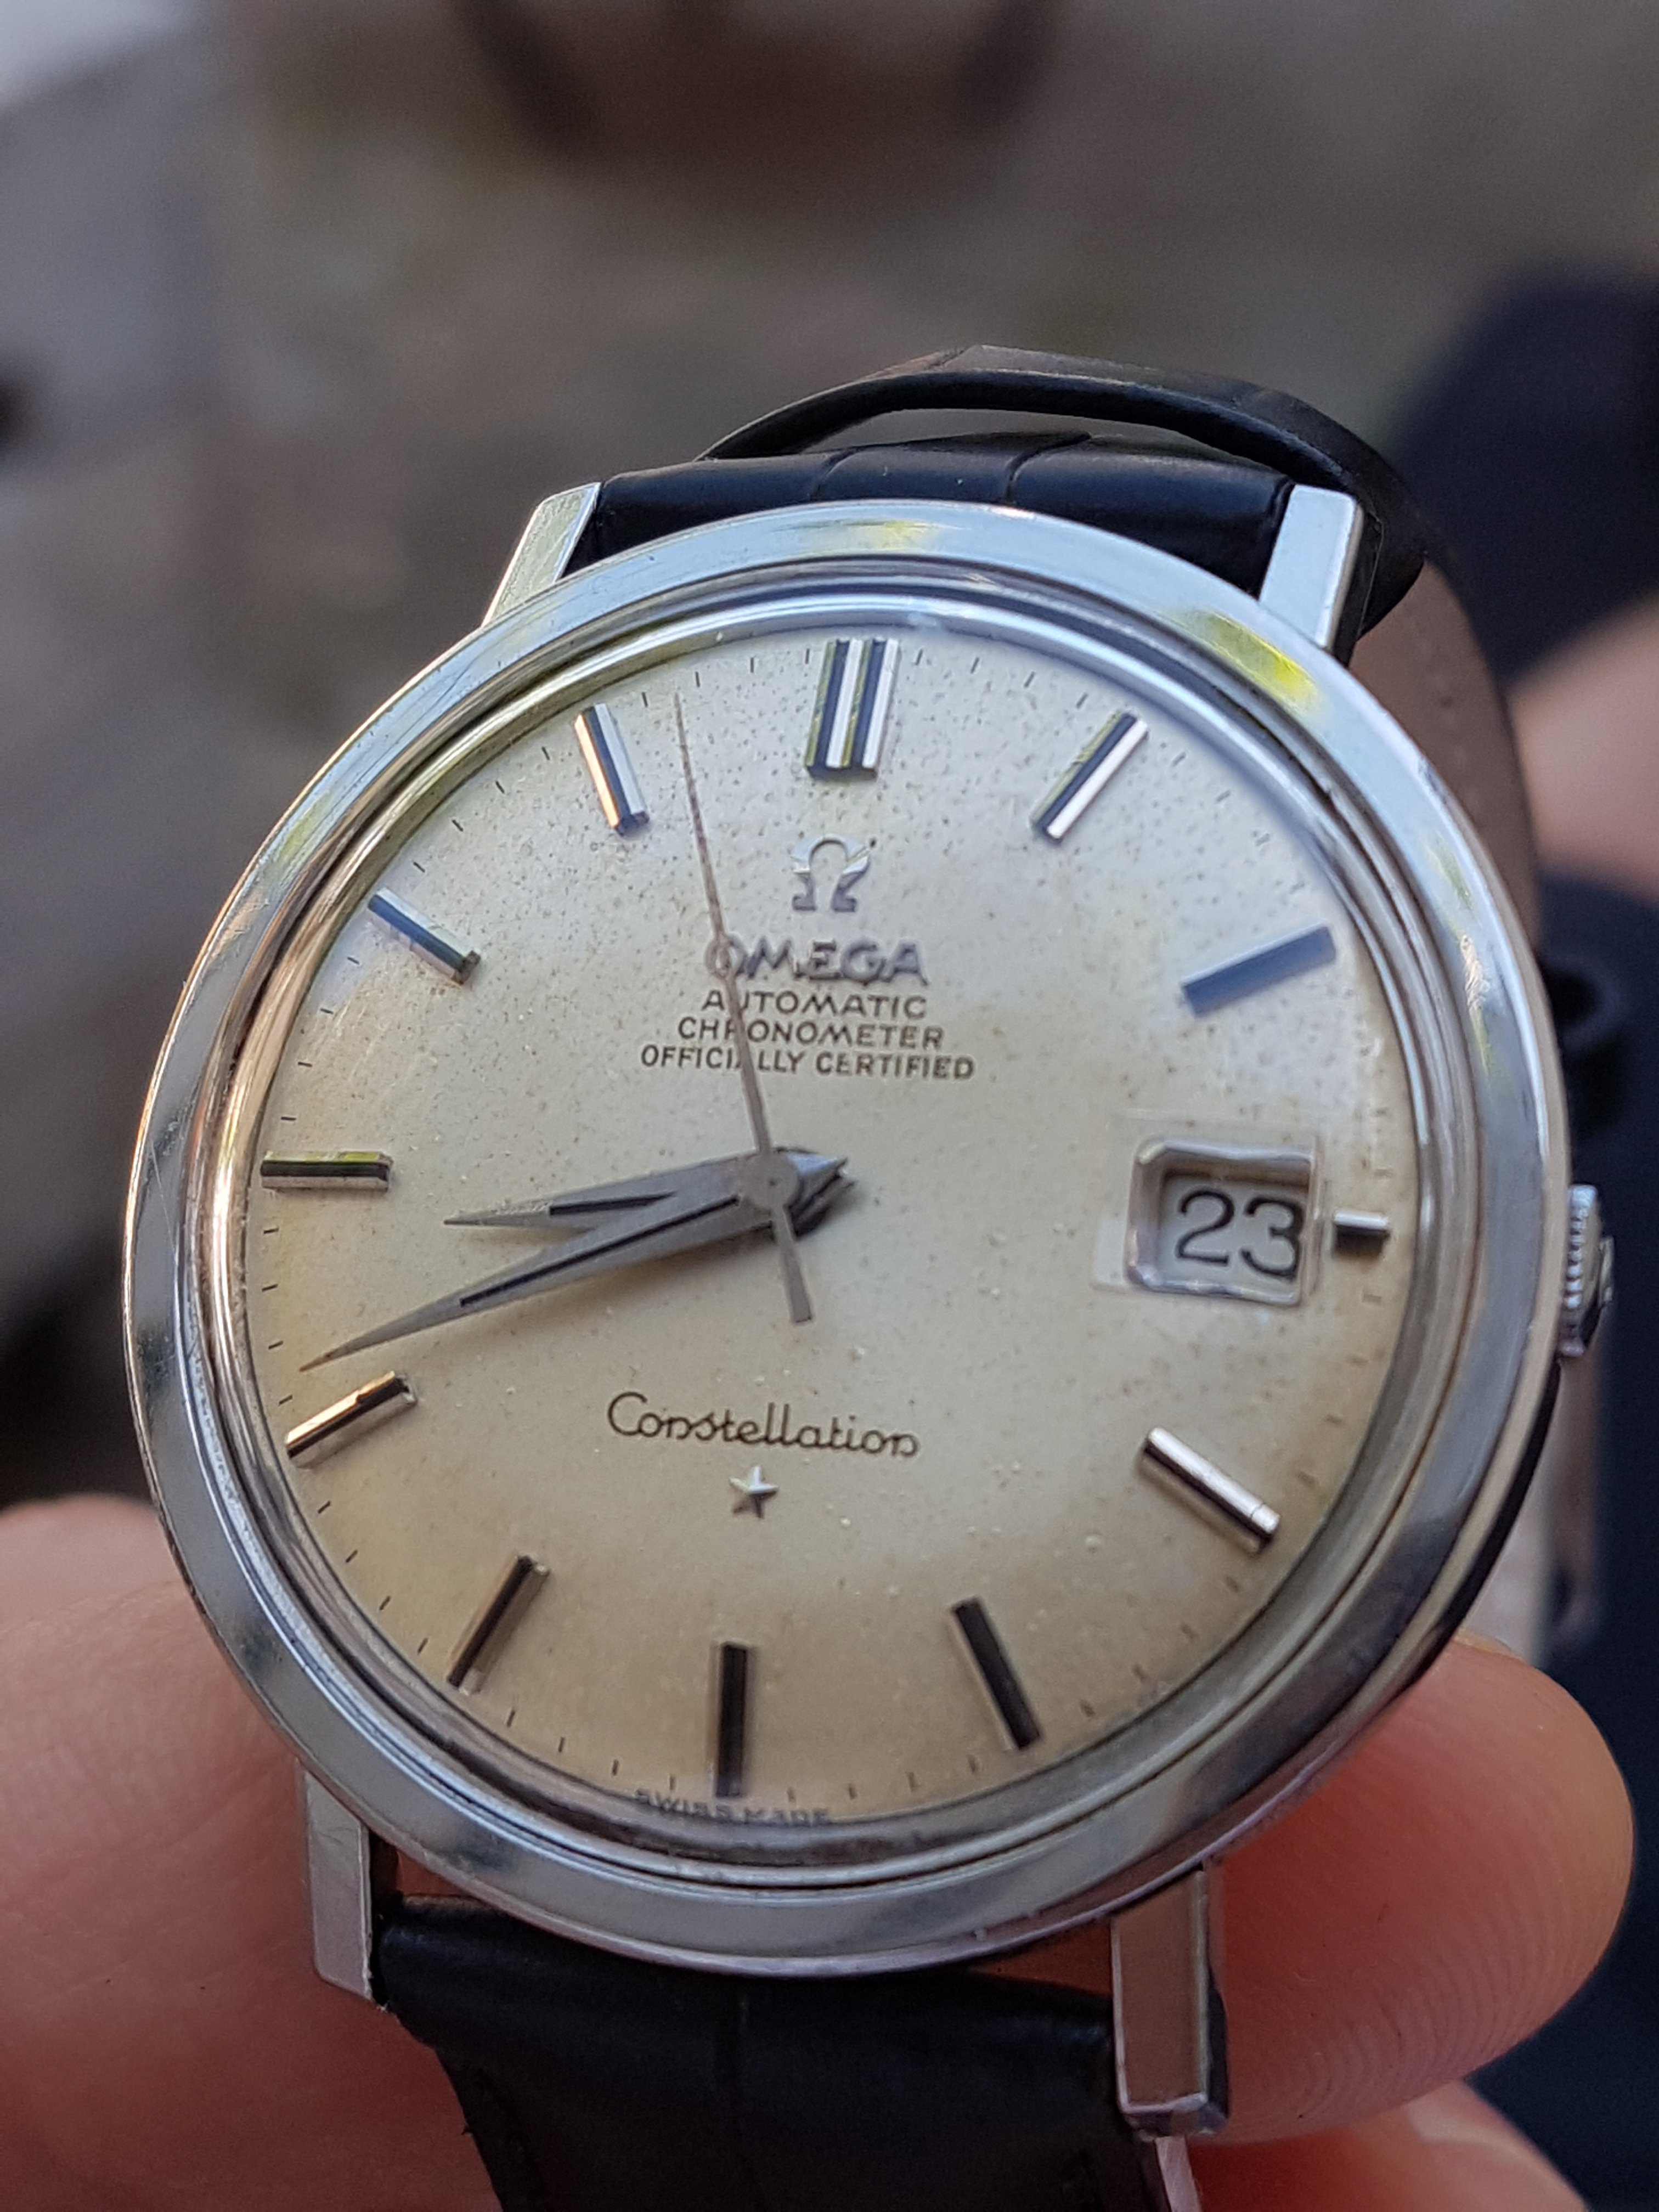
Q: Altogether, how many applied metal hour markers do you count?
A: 12